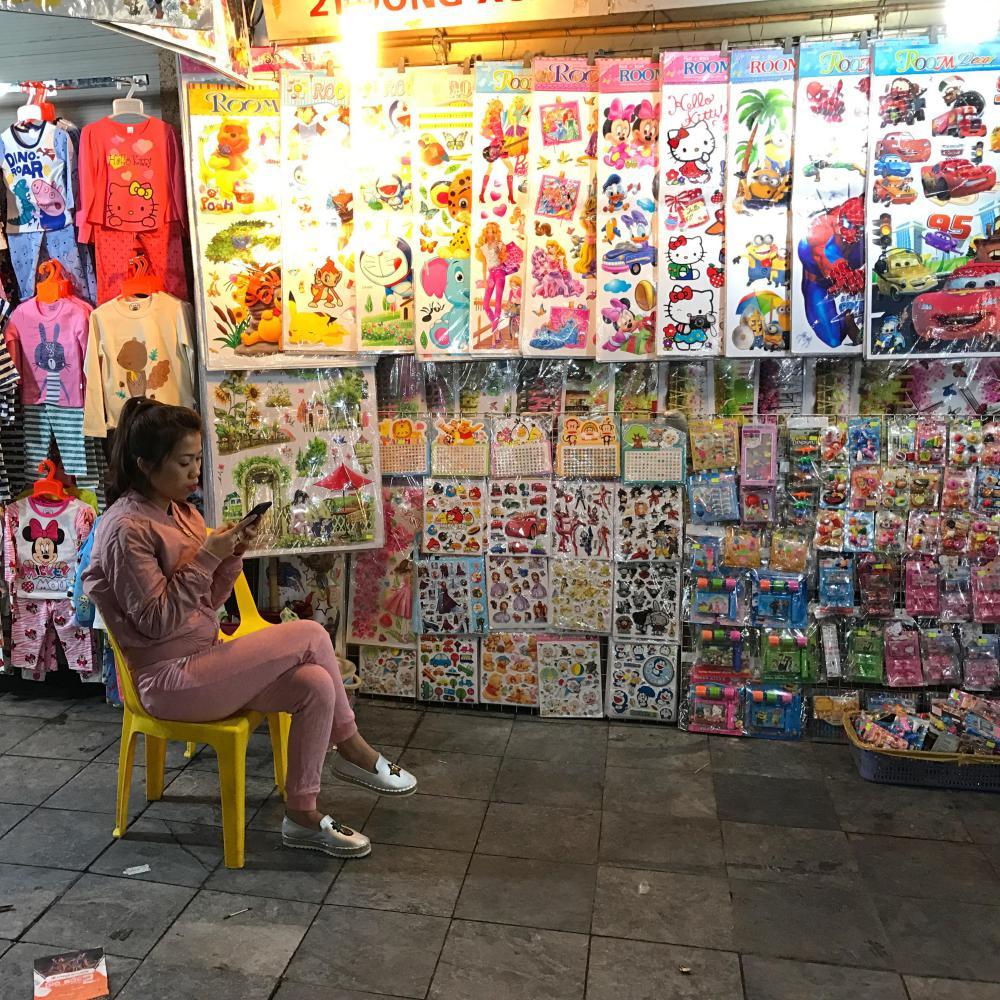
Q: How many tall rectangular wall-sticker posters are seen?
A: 11